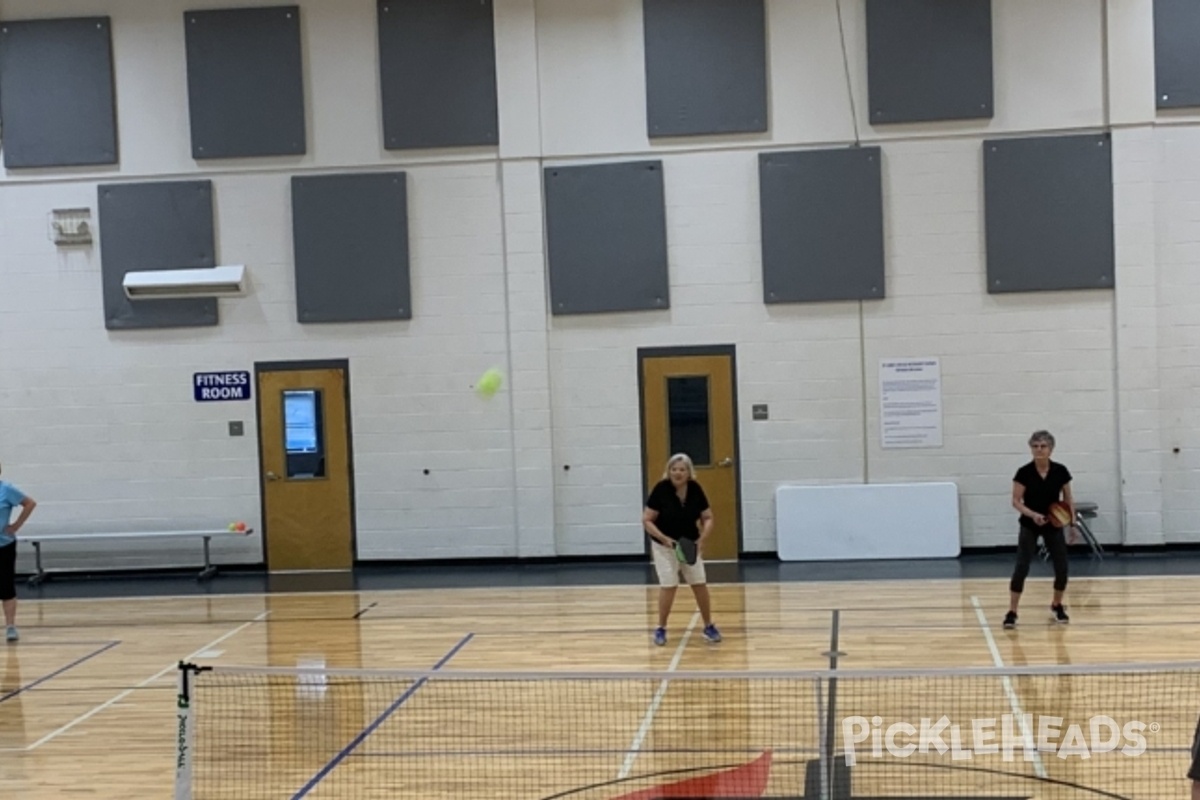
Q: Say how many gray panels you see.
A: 11